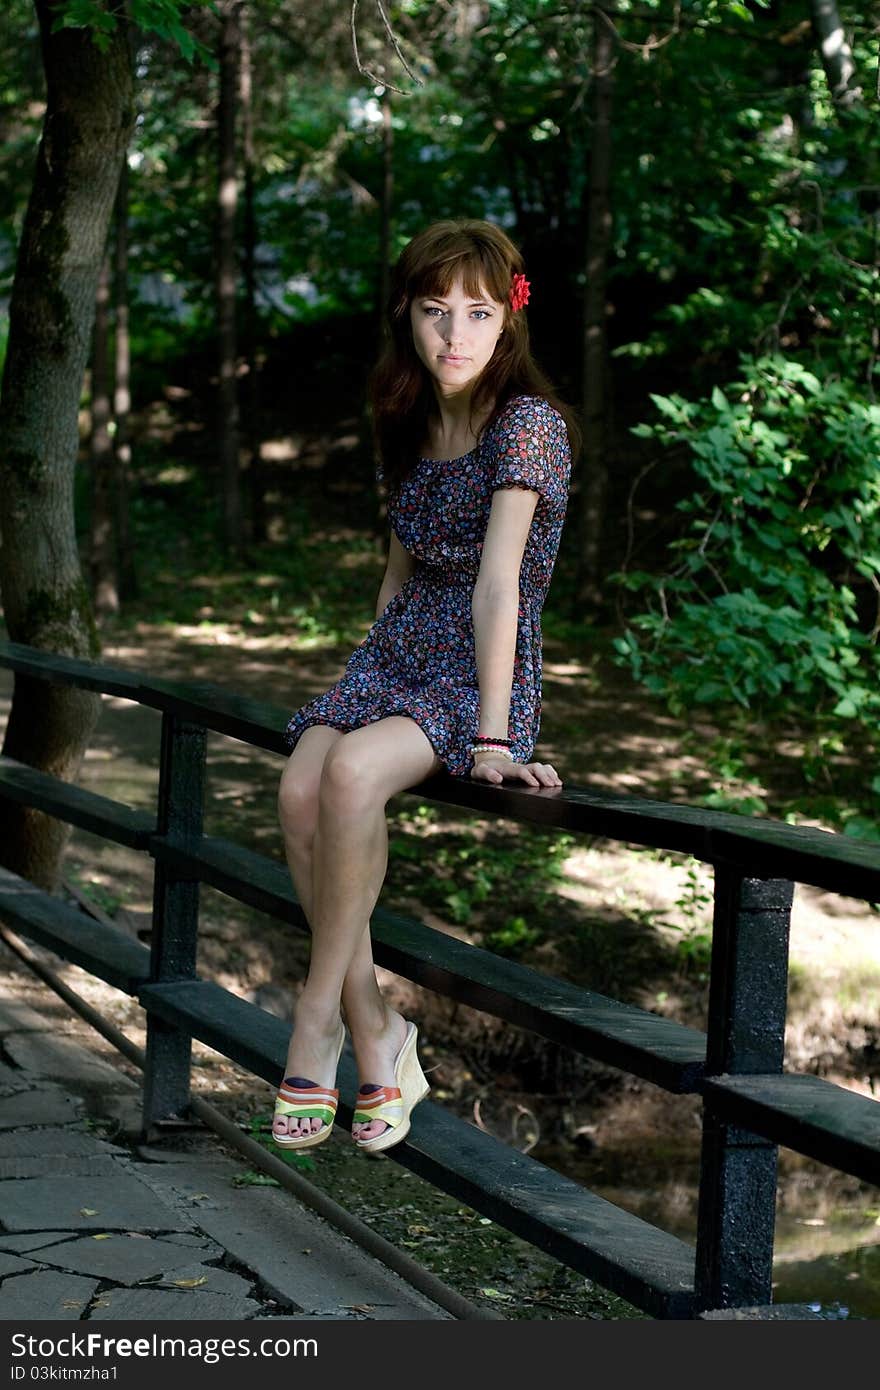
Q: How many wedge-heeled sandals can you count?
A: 2